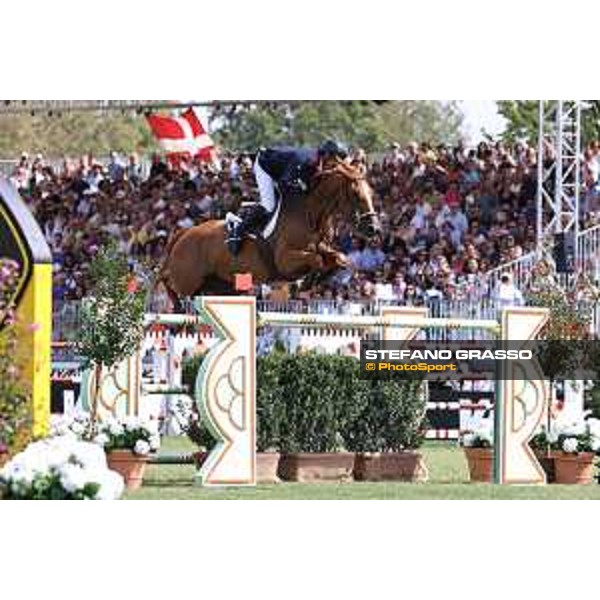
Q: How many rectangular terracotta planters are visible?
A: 3